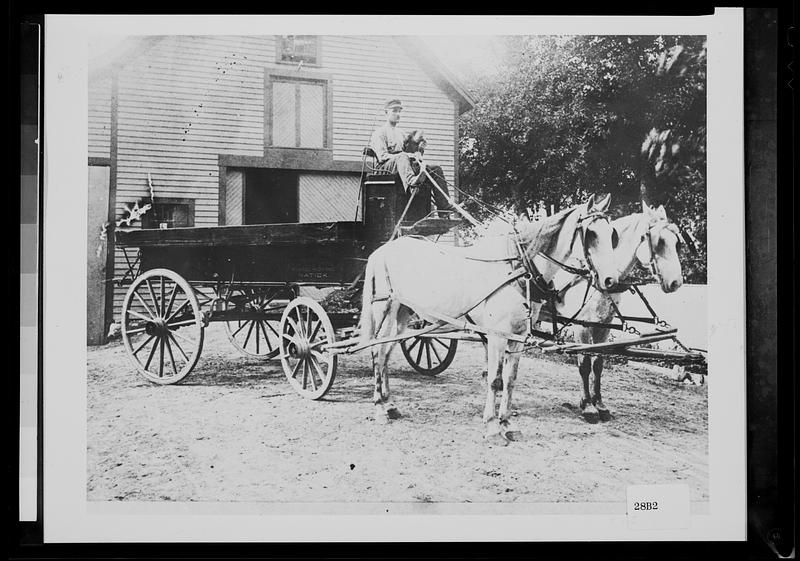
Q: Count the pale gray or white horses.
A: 2